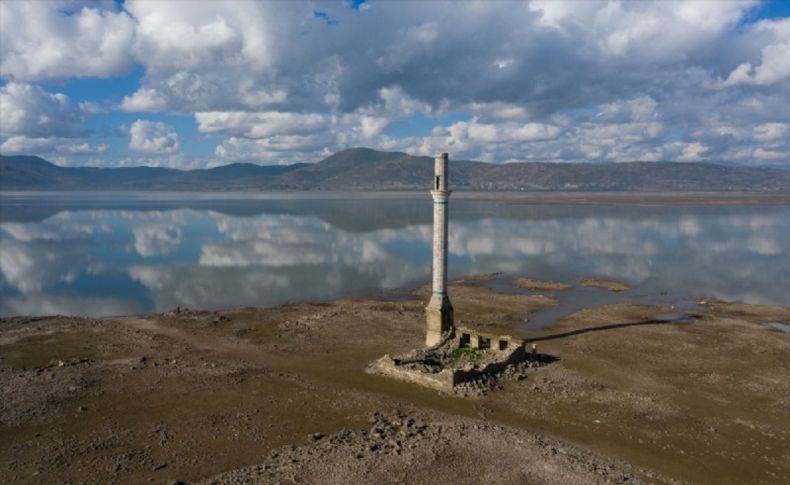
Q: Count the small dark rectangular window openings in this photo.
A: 3